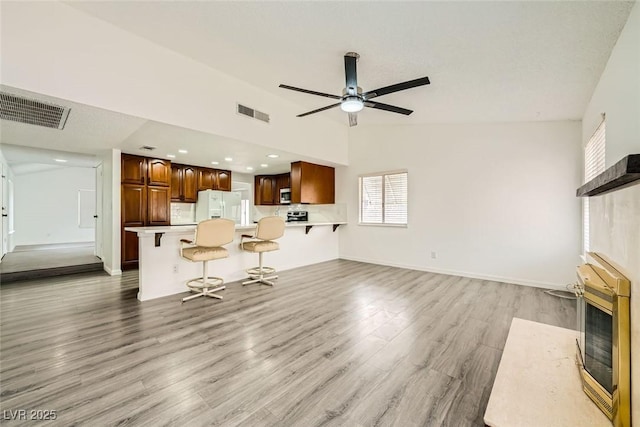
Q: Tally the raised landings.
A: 1